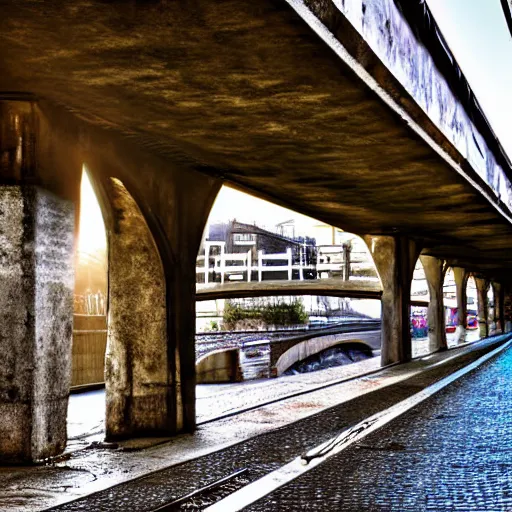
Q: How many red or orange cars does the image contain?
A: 0